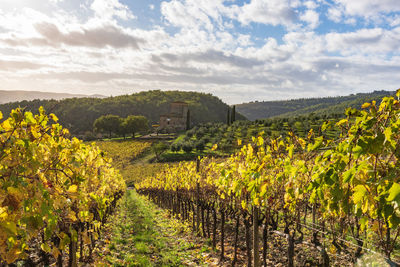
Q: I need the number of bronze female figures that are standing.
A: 0